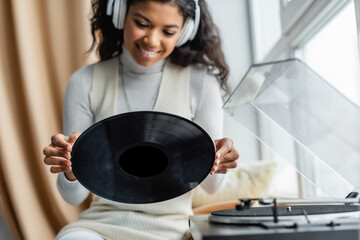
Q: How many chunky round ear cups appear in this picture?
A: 2